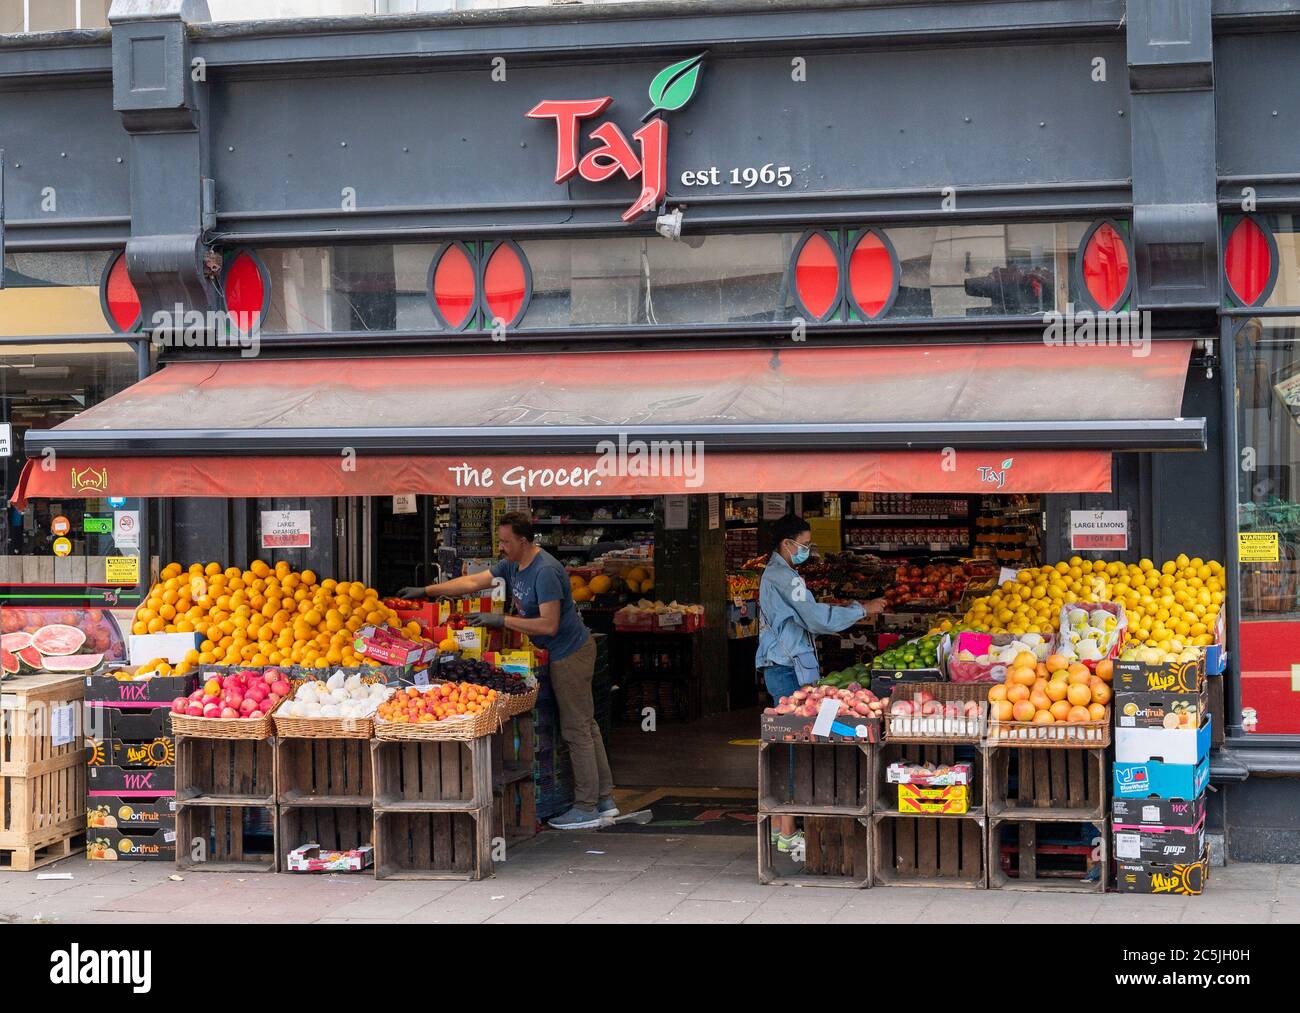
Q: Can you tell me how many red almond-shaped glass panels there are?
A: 8